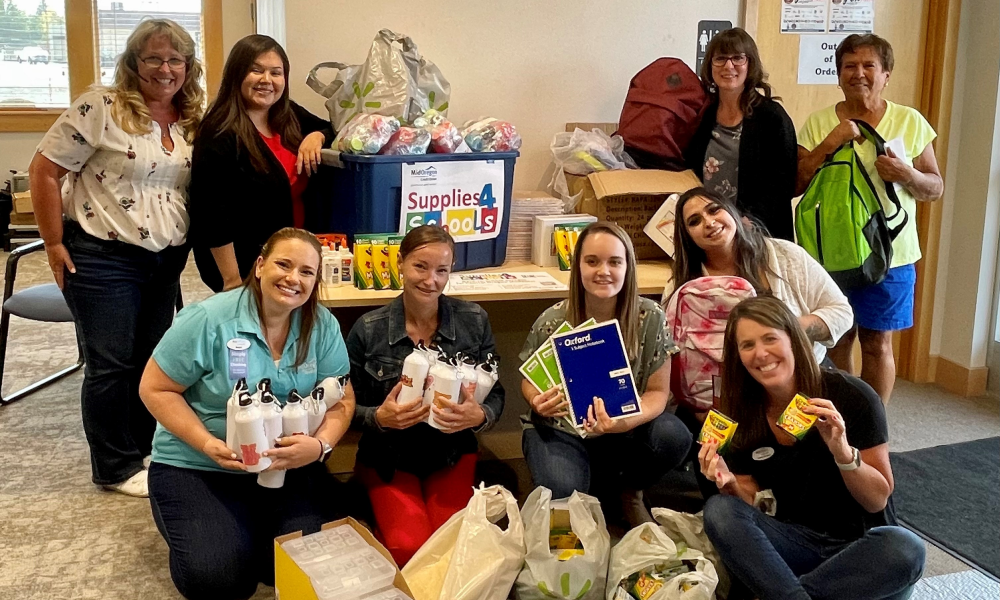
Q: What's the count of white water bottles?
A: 12